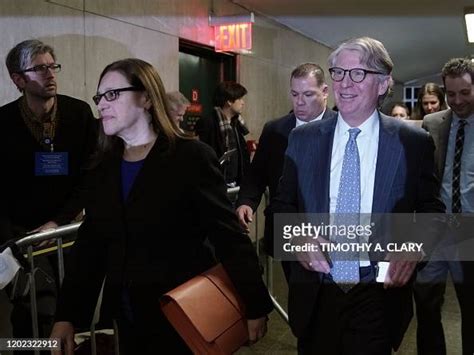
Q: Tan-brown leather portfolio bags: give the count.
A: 1